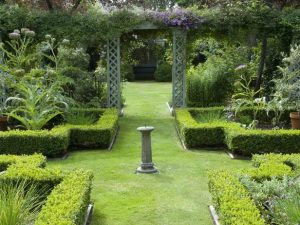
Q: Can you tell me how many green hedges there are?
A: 4